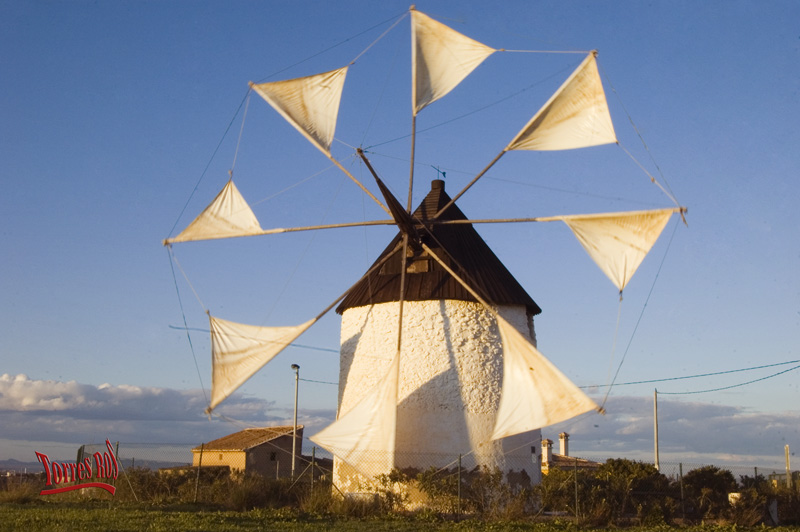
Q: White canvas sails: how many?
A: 8